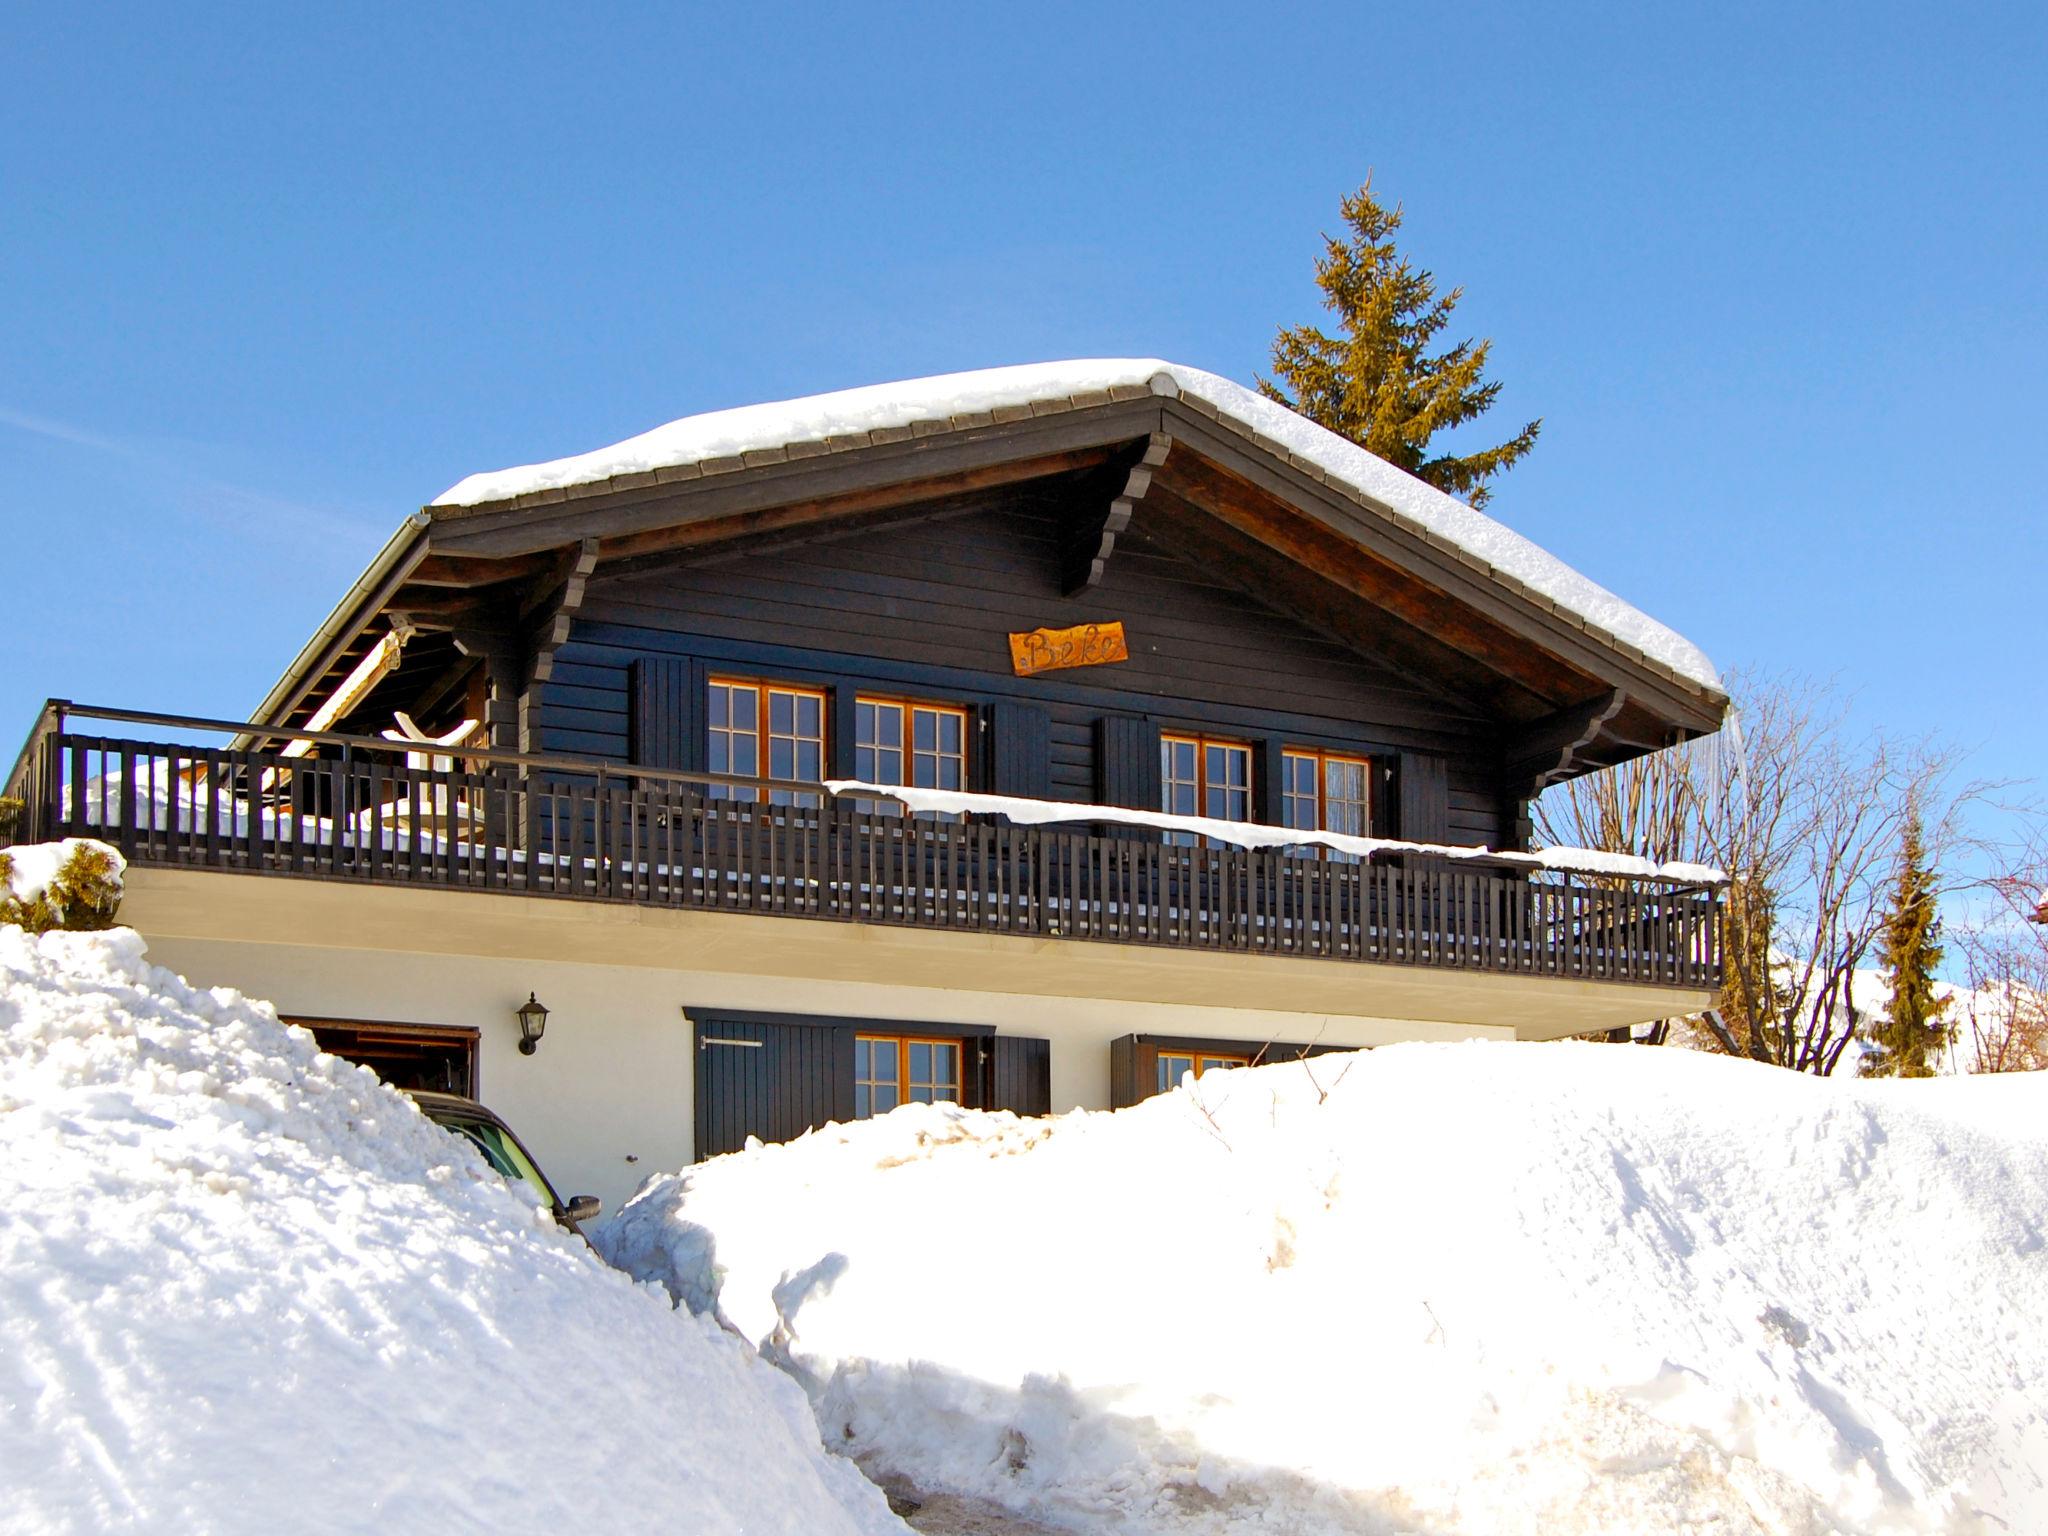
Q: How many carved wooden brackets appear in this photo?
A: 3